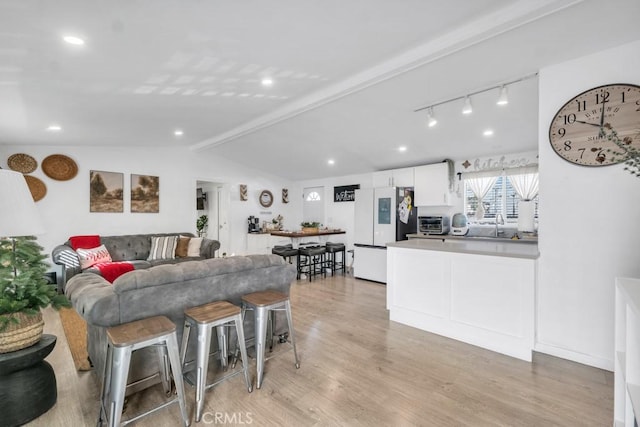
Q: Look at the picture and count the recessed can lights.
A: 7